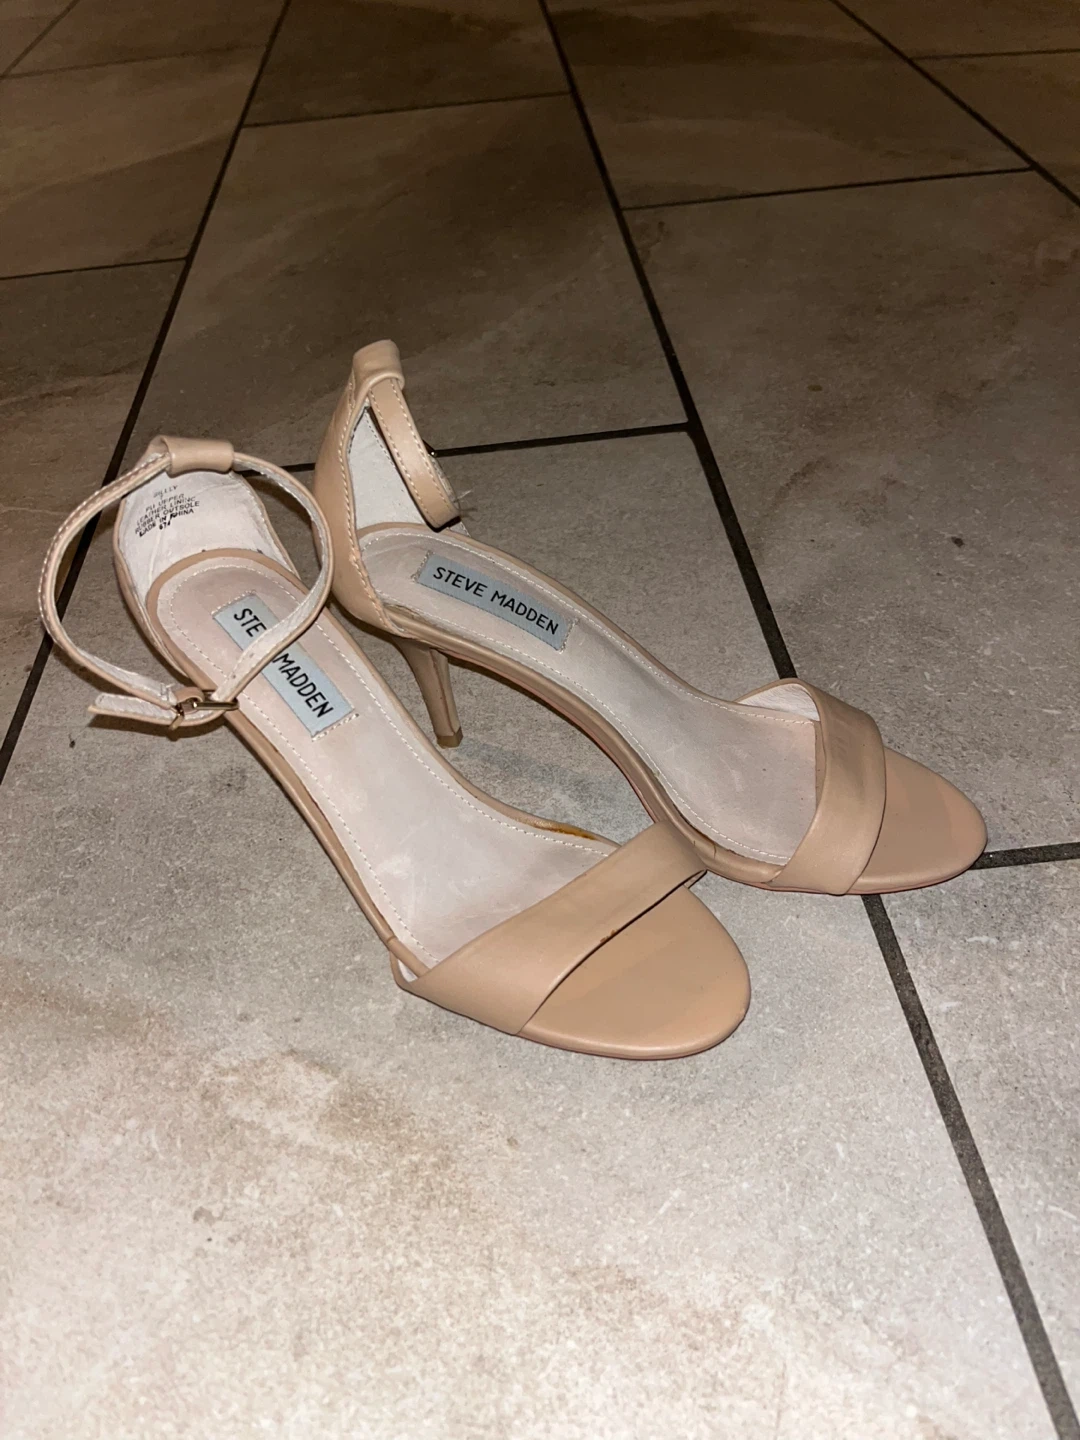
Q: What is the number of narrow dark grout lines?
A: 11